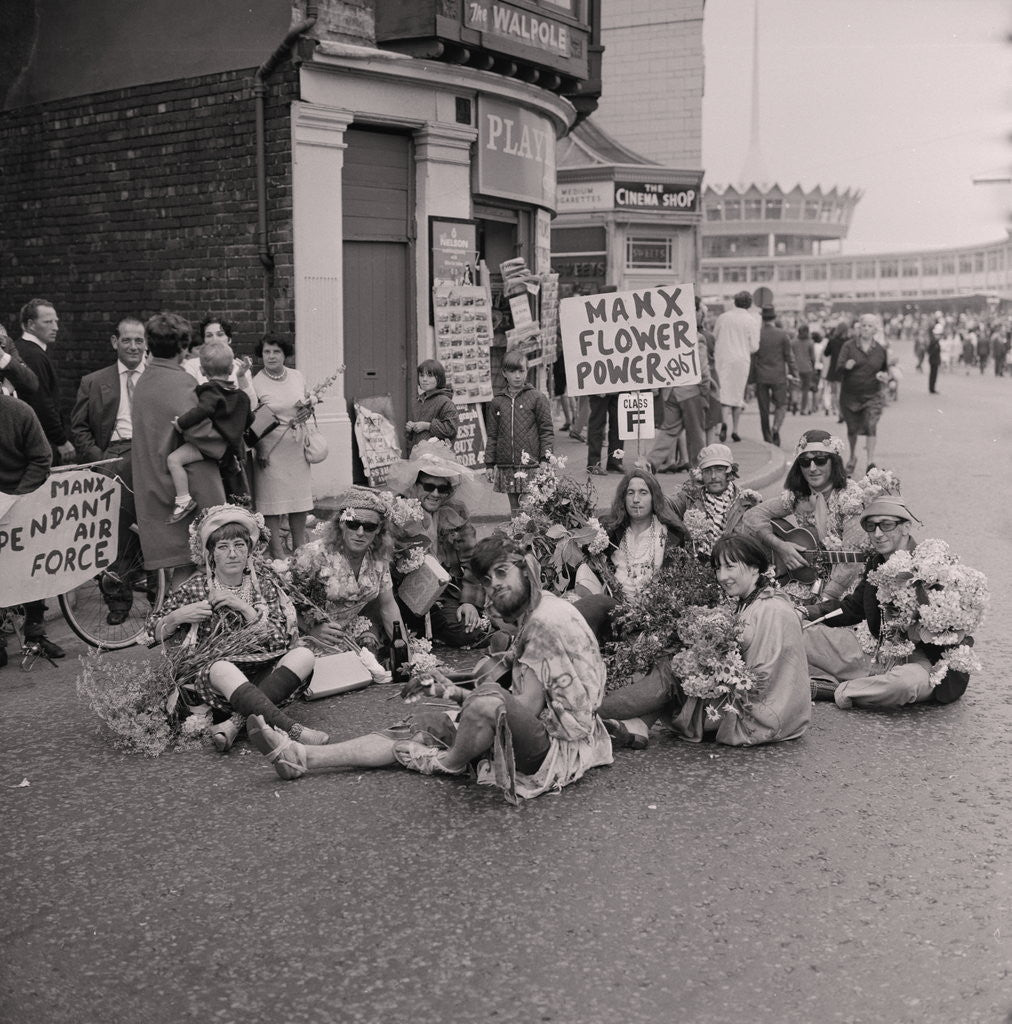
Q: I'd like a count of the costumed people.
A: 9